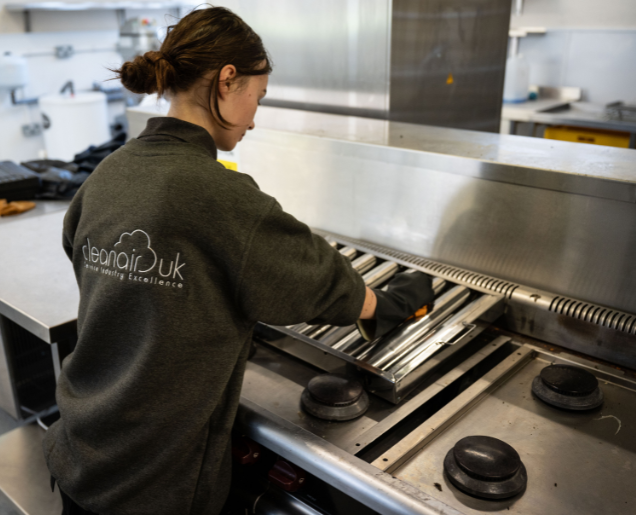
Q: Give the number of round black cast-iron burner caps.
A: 3